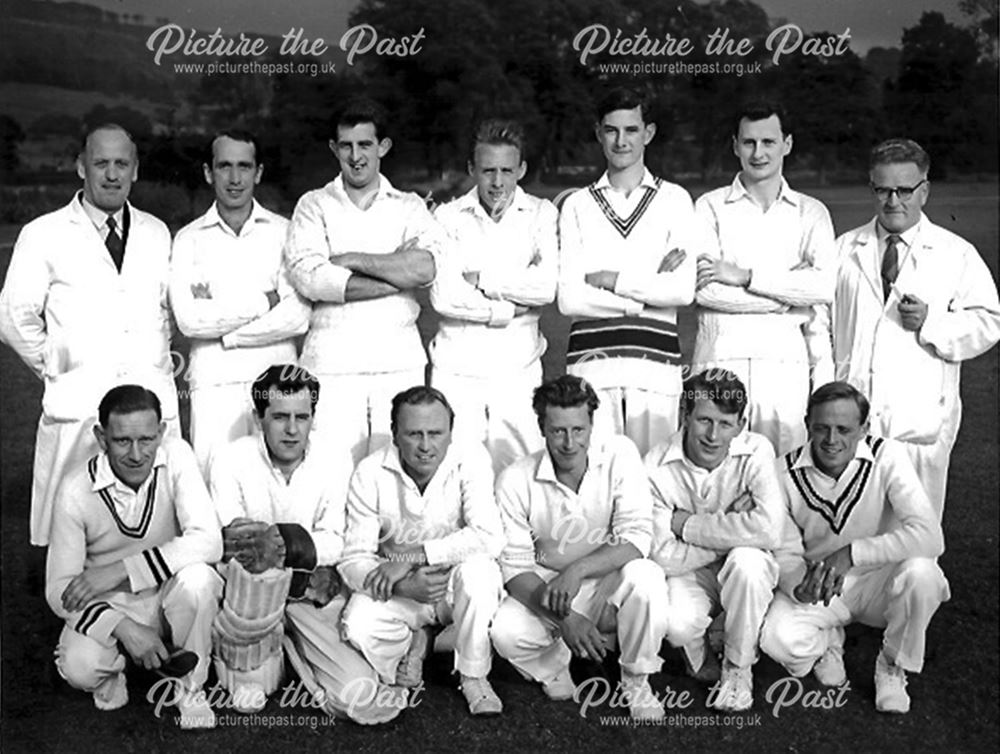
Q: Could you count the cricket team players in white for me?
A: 11